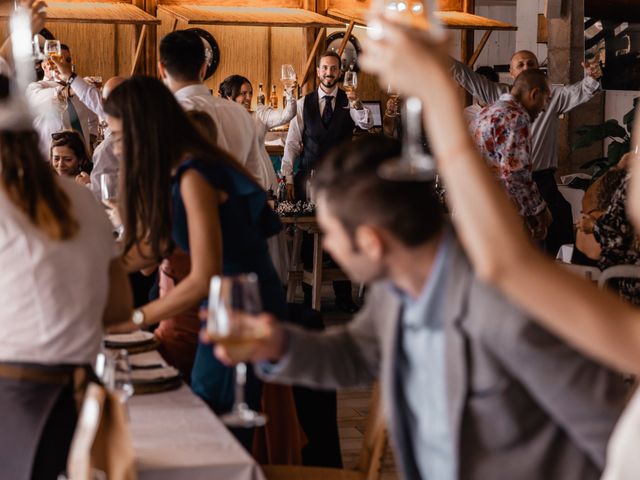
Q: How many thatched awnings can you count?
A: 3